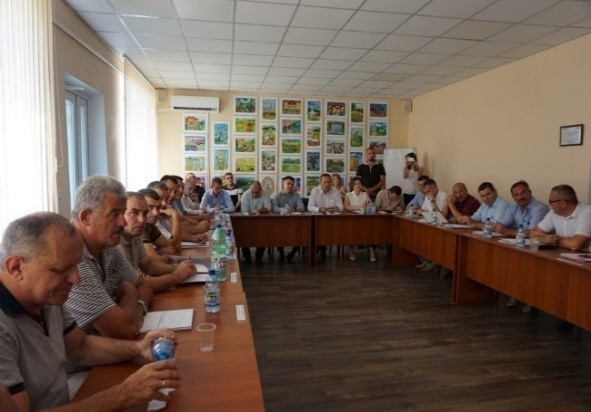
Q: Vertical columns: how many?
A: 9